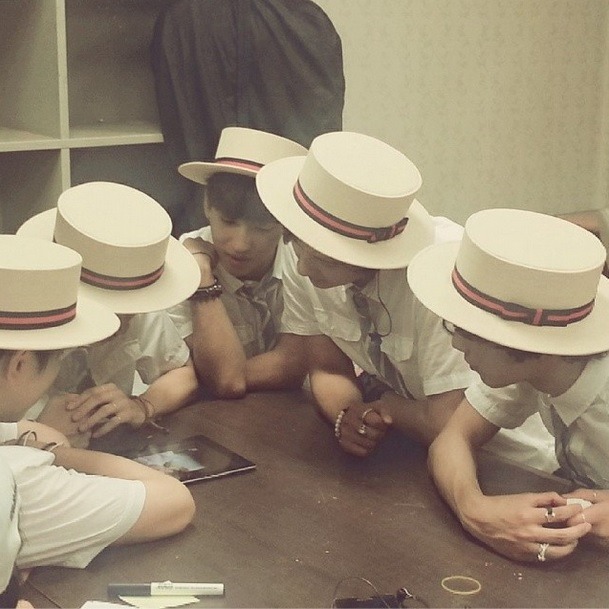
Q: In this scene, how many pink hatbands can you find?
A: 5